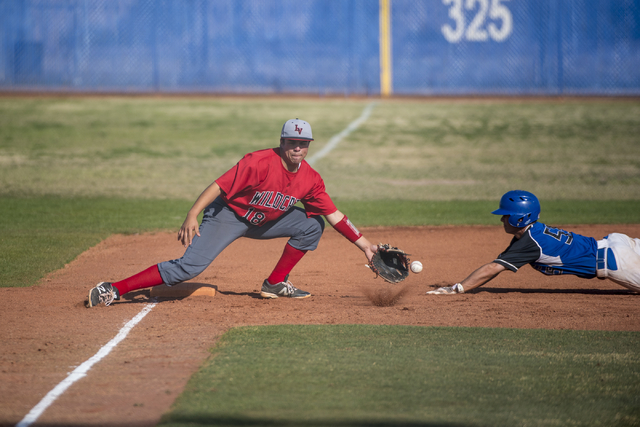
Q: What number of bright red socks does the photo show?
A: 2